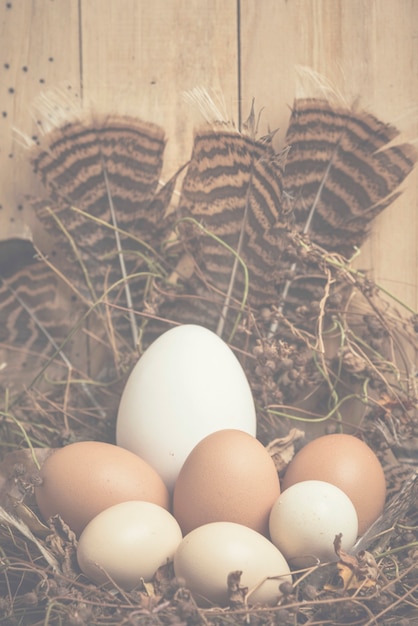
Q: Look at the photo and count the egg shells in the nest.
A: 7